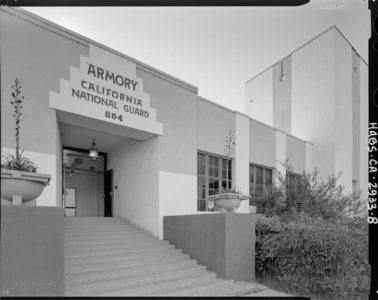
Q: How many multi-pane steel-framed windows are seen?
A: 3